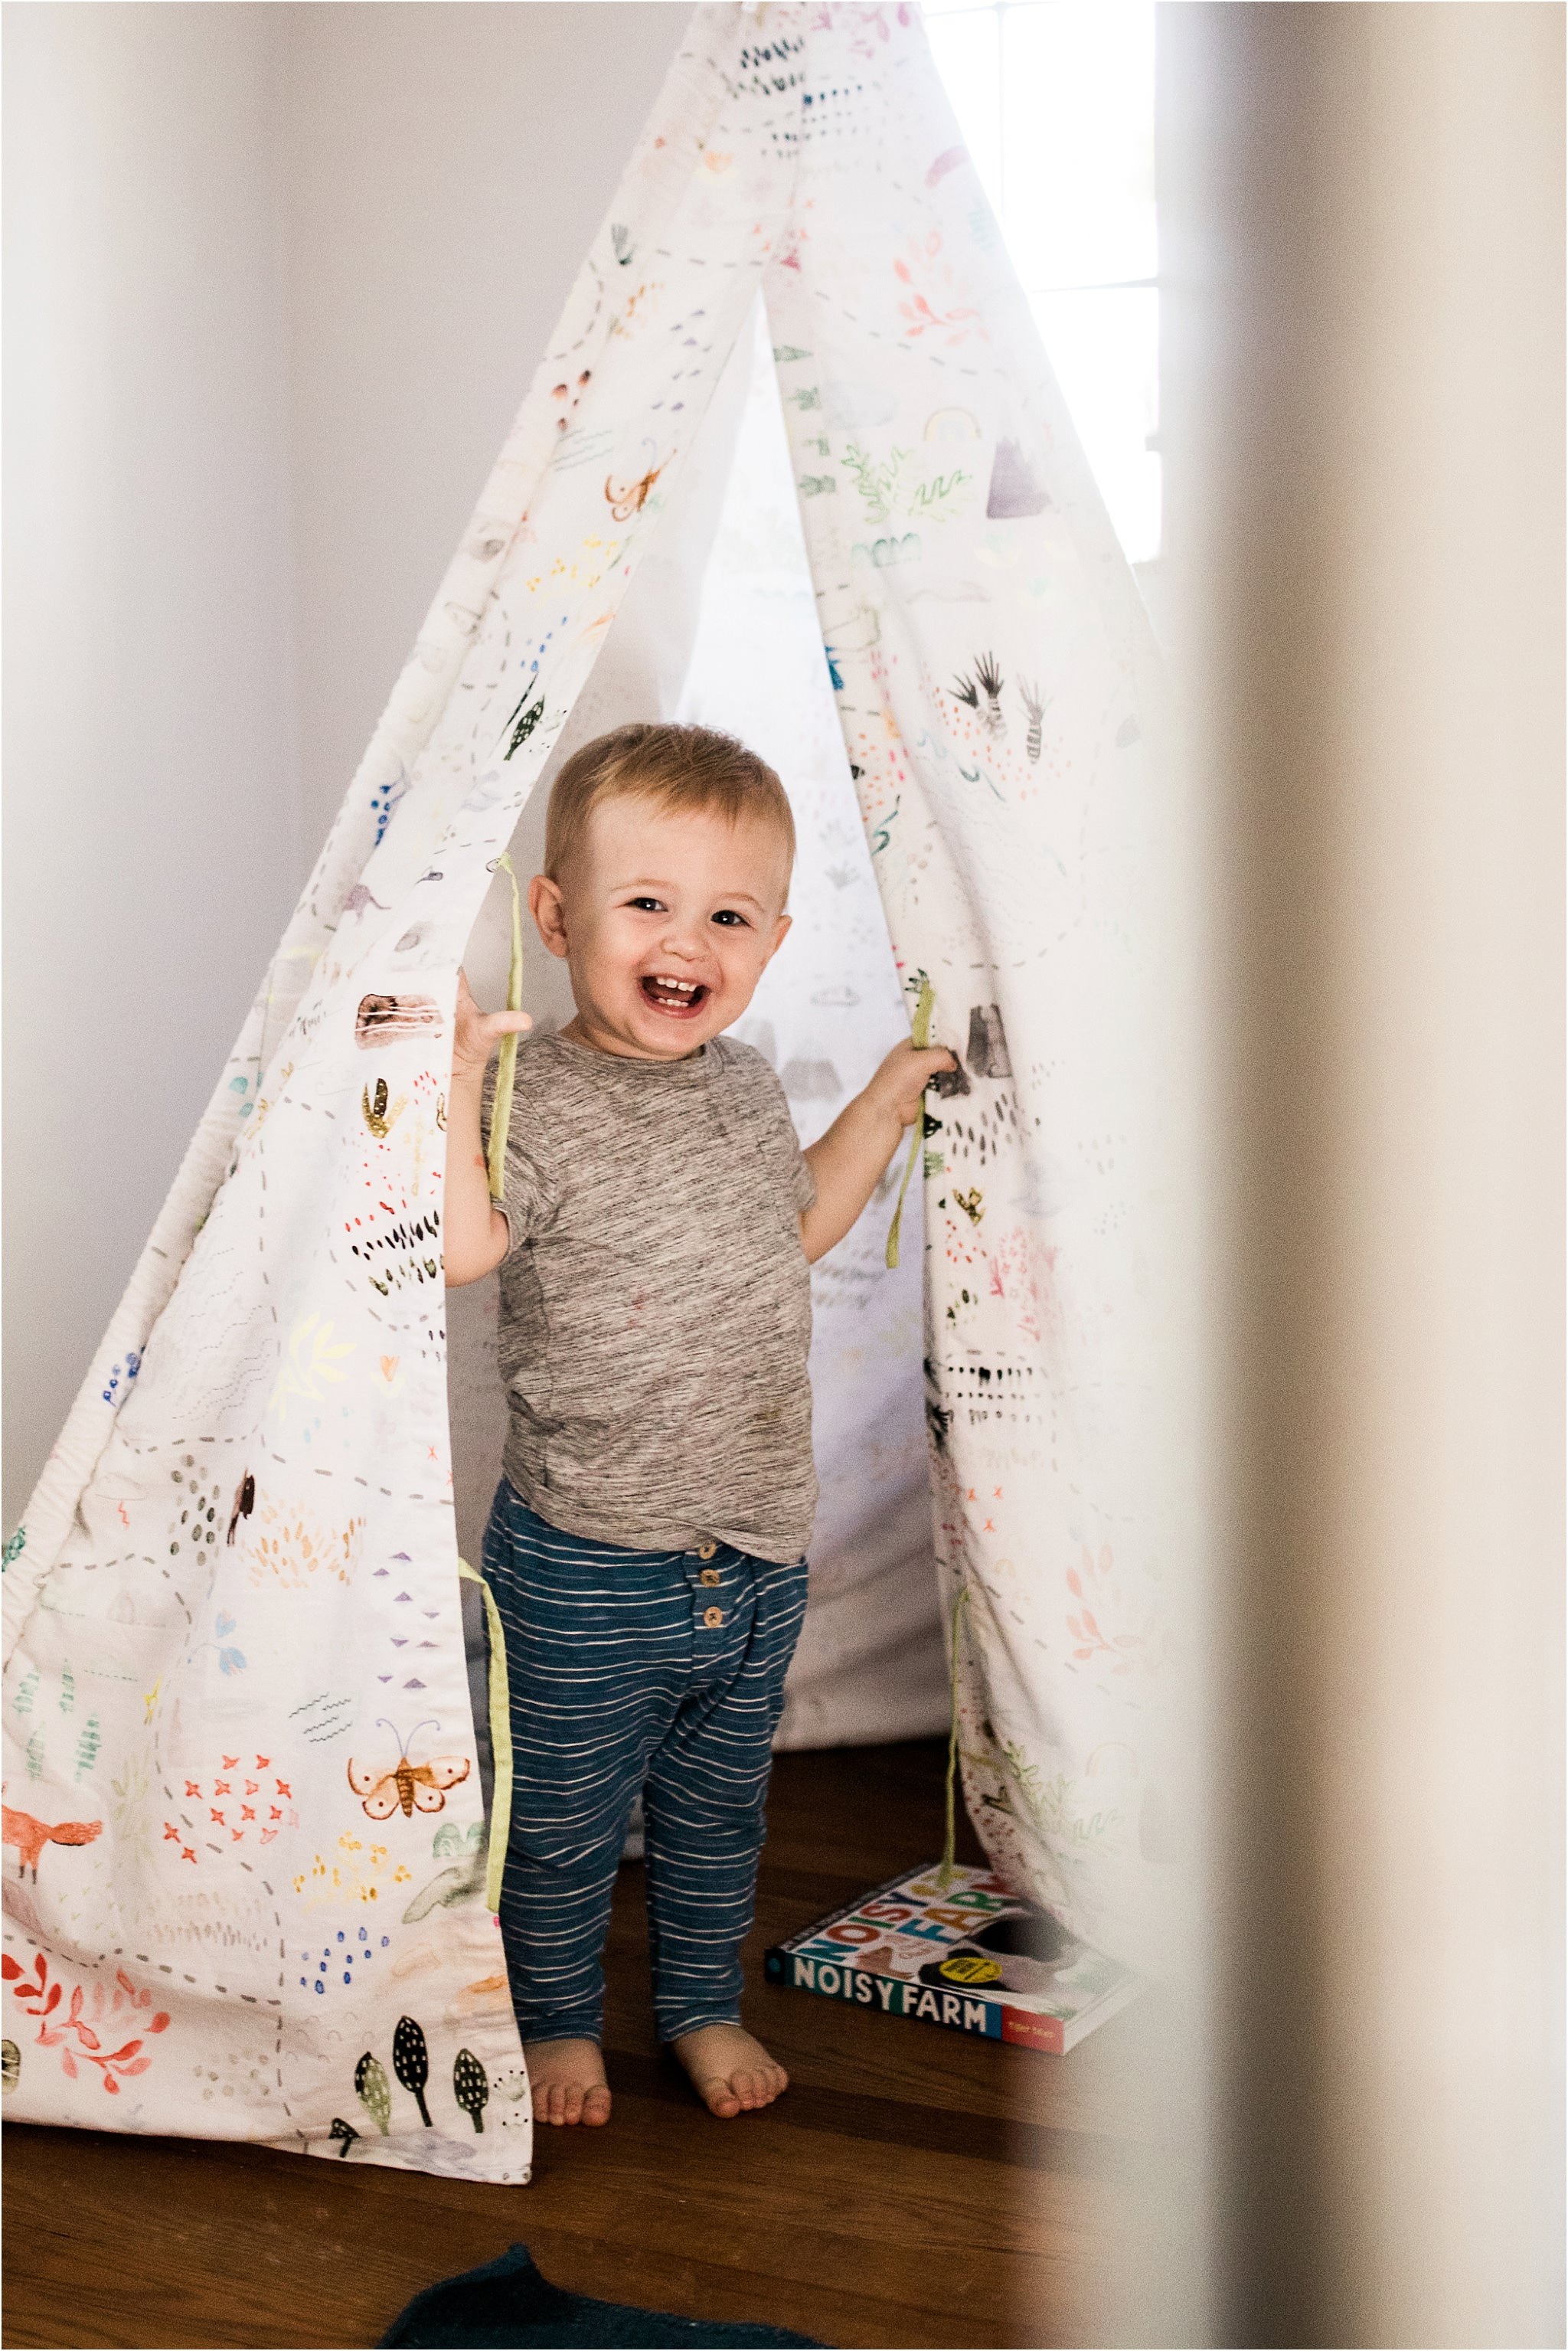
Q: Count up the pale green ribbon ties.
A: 4